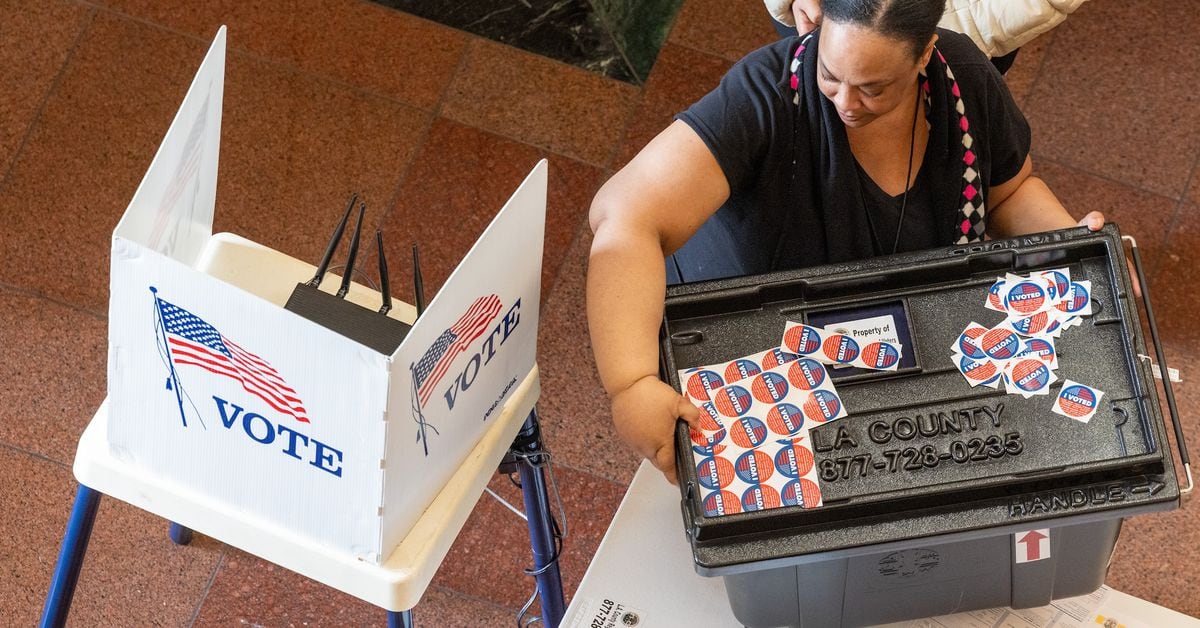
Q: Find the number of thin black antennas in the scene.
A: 4